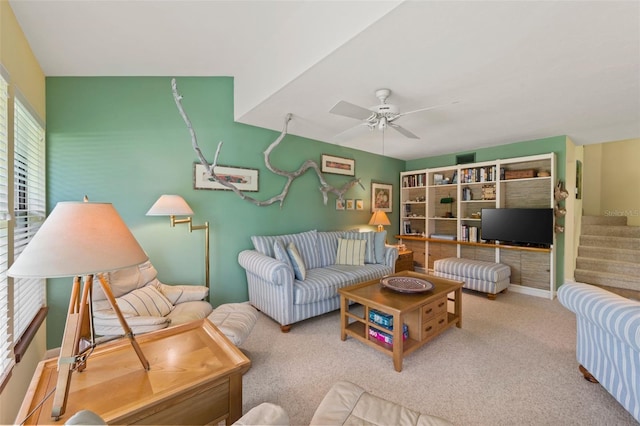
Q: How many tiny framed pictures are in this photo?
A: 3